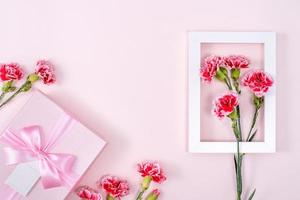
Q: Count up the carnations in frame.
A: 4